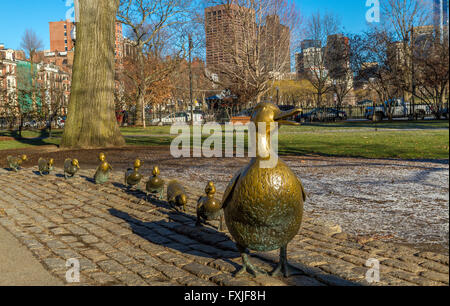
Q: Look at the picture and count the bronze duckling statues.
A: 8